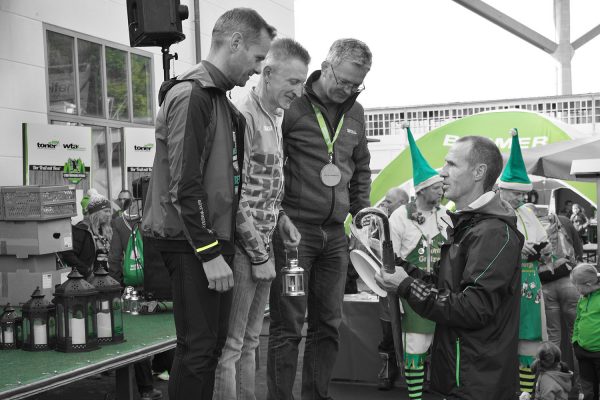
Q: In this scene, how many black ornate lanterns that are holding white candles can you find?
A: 4